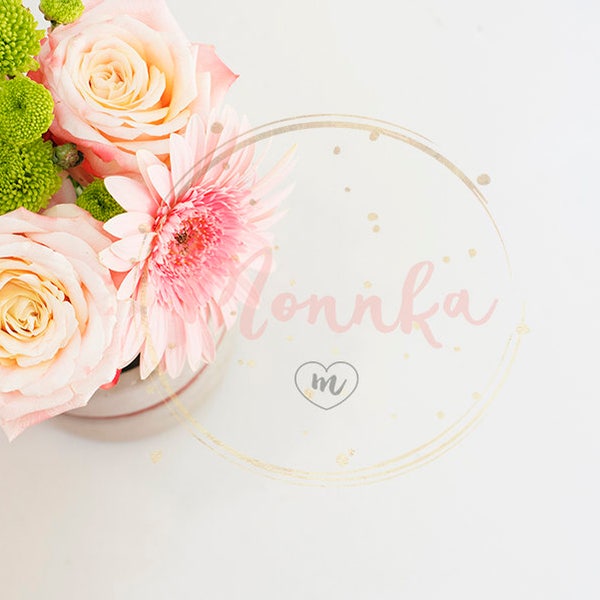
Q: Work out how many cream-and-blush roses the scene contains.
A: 2